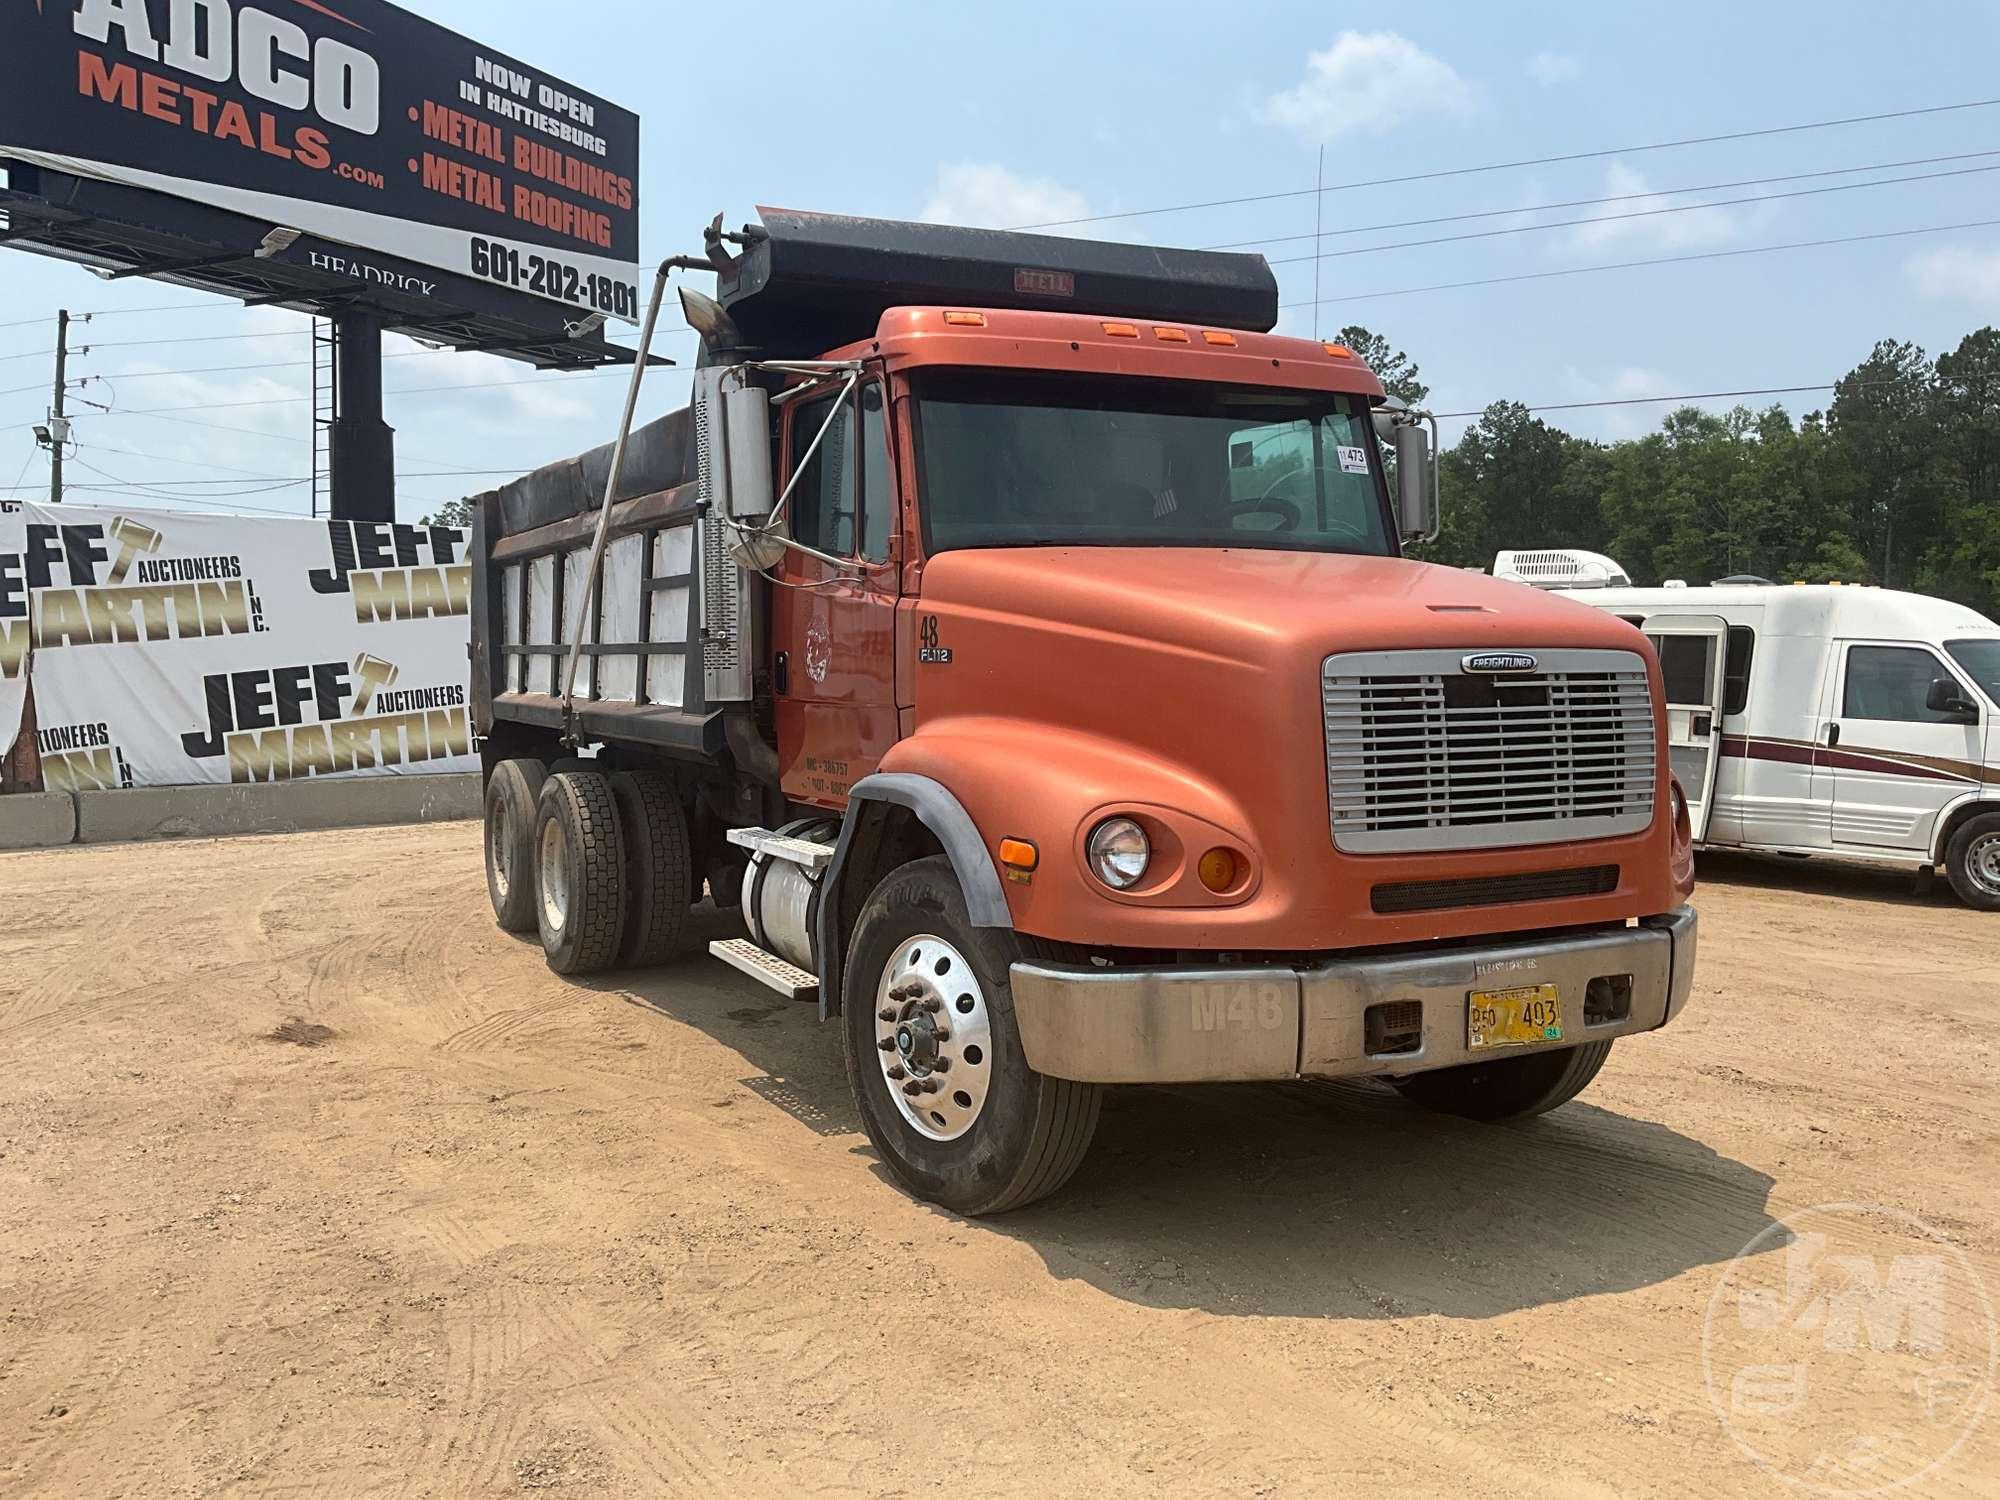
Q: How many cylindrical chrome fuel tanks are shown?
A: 1